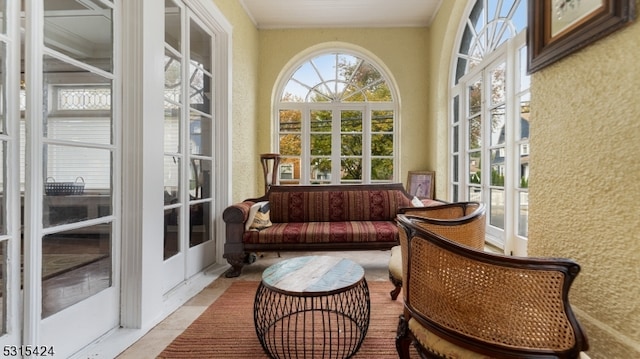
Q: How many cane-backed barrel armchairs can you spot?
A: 2